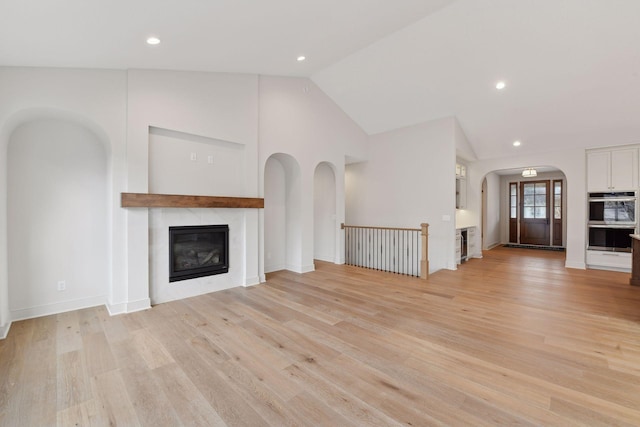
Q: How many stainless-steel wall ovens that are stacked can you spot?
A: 2